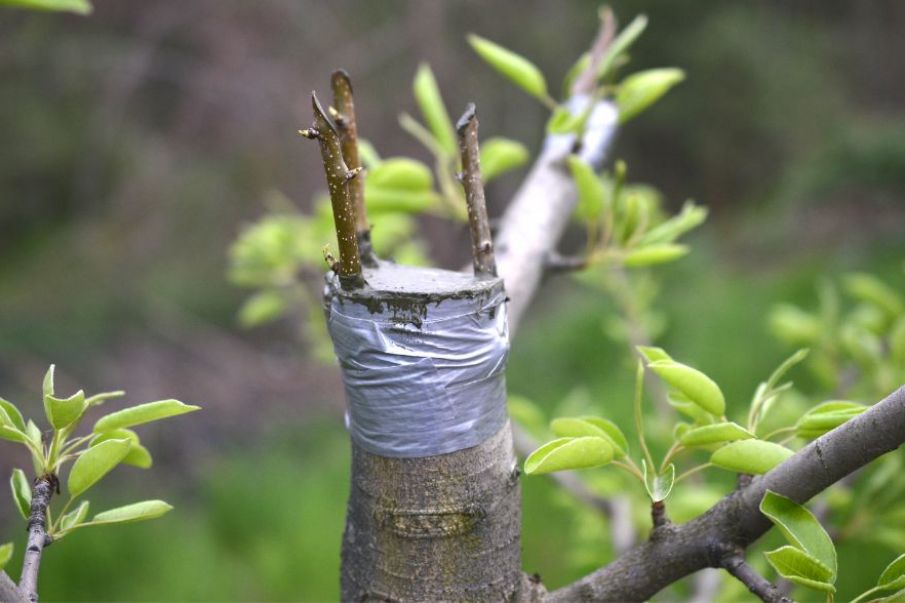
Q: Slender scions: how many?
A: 3